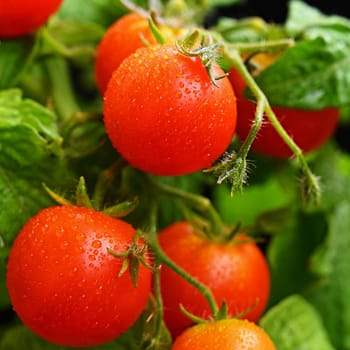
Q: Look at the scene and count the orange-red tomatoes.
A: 7